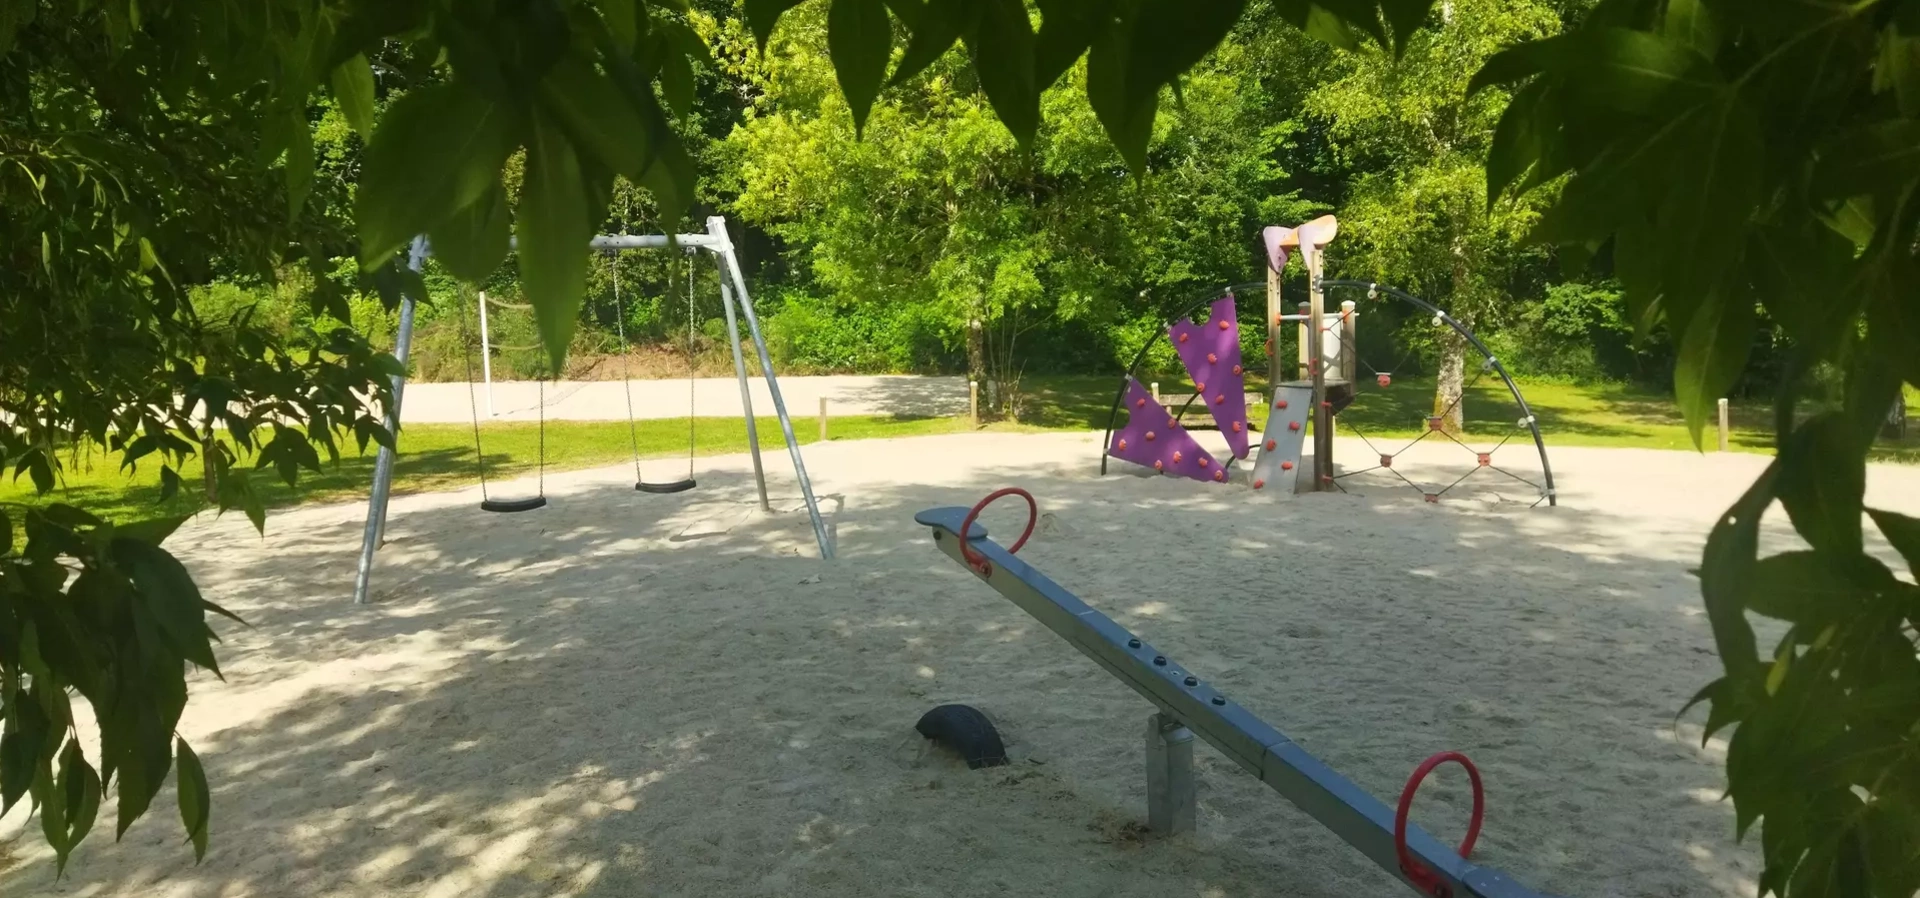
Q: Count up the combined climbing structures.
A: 1